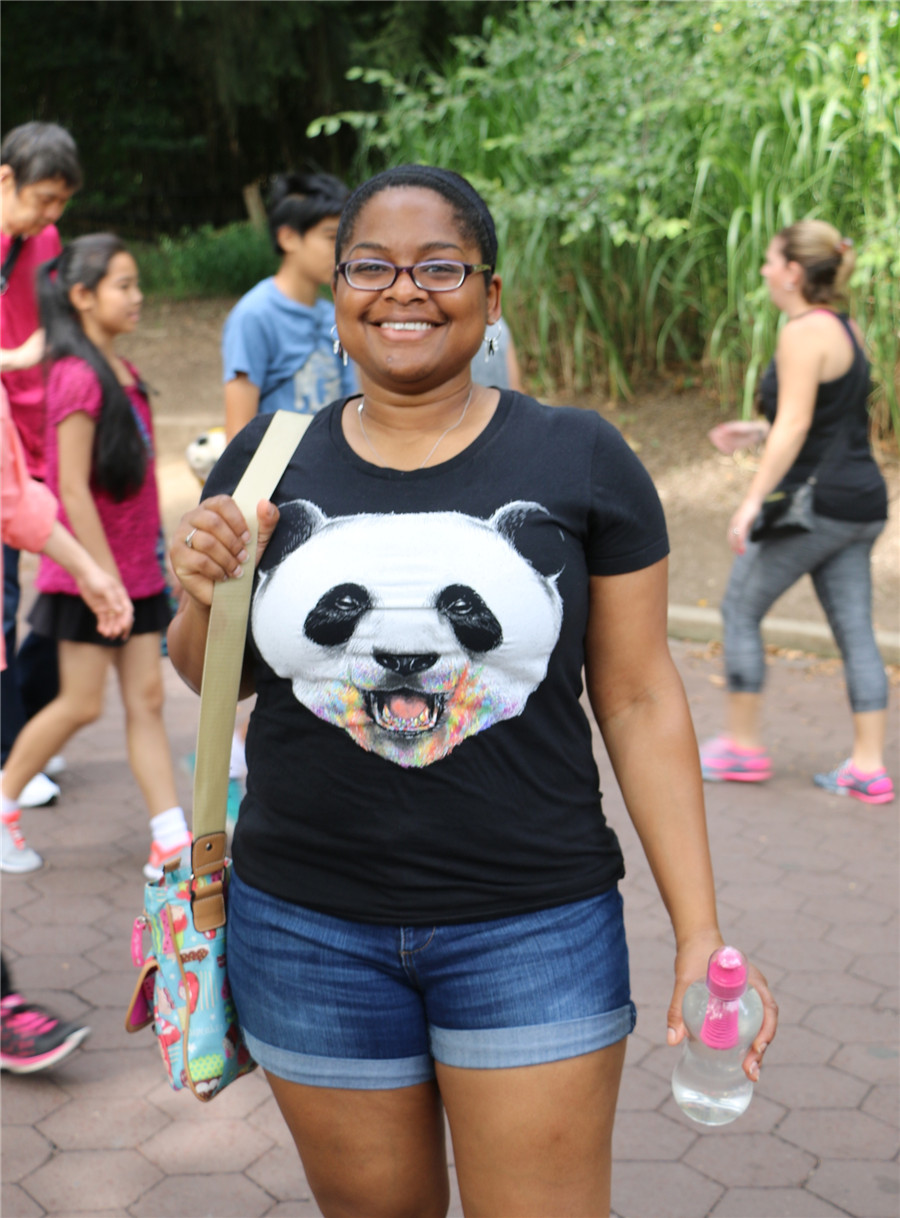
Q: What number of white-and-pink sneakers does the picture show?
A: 2